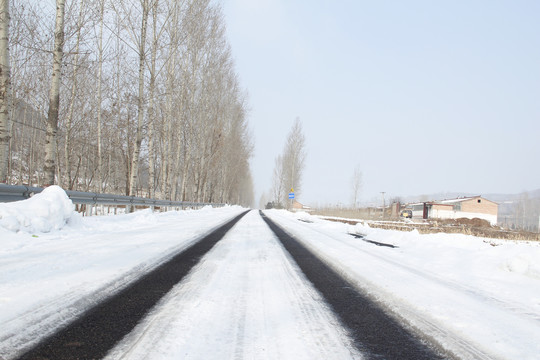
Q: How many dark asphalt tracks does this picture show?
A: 2